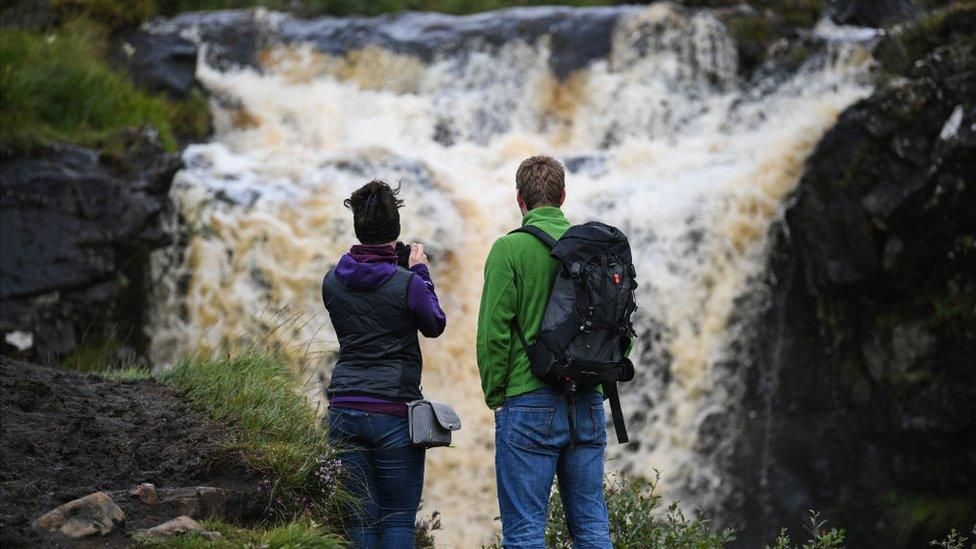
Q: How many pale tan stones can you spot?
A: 3